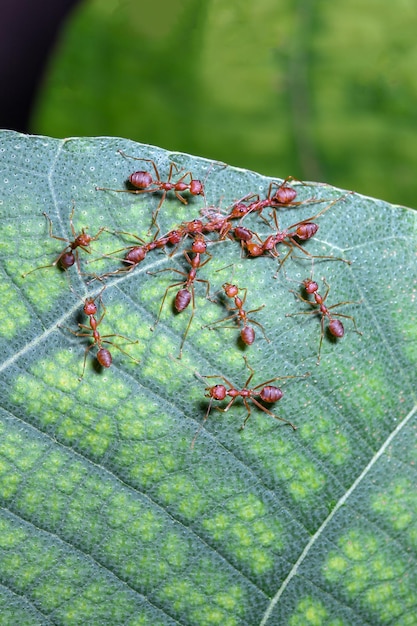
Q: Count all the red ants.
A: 11